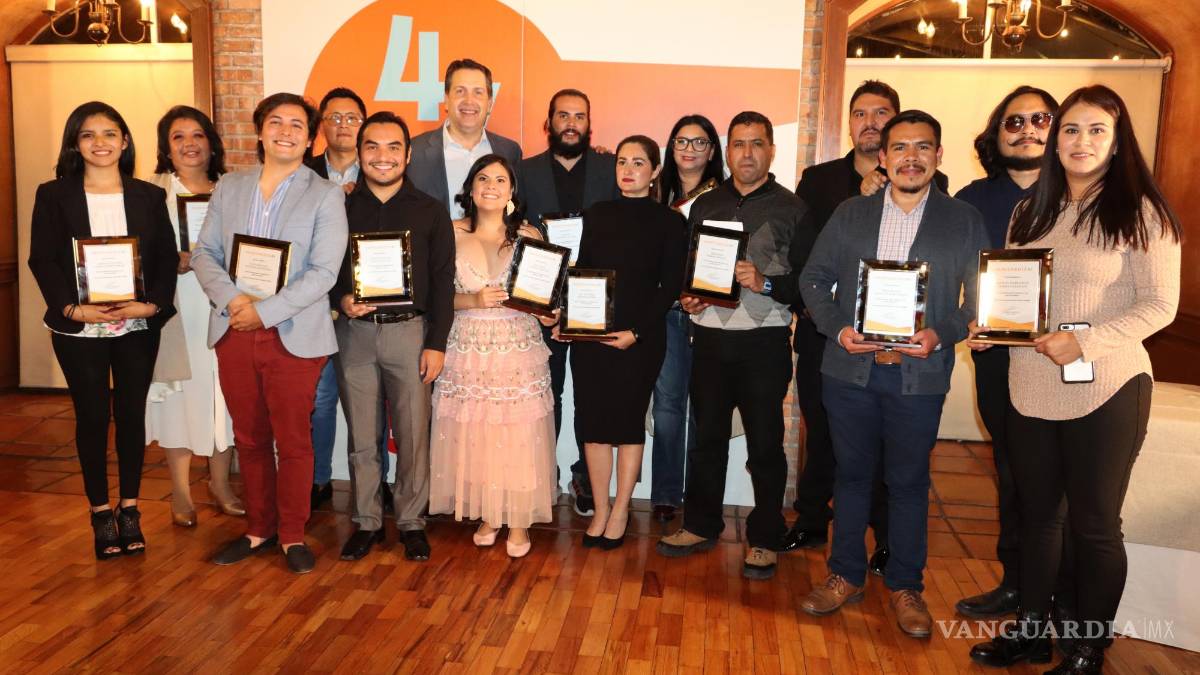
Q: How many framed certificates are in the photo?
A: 11